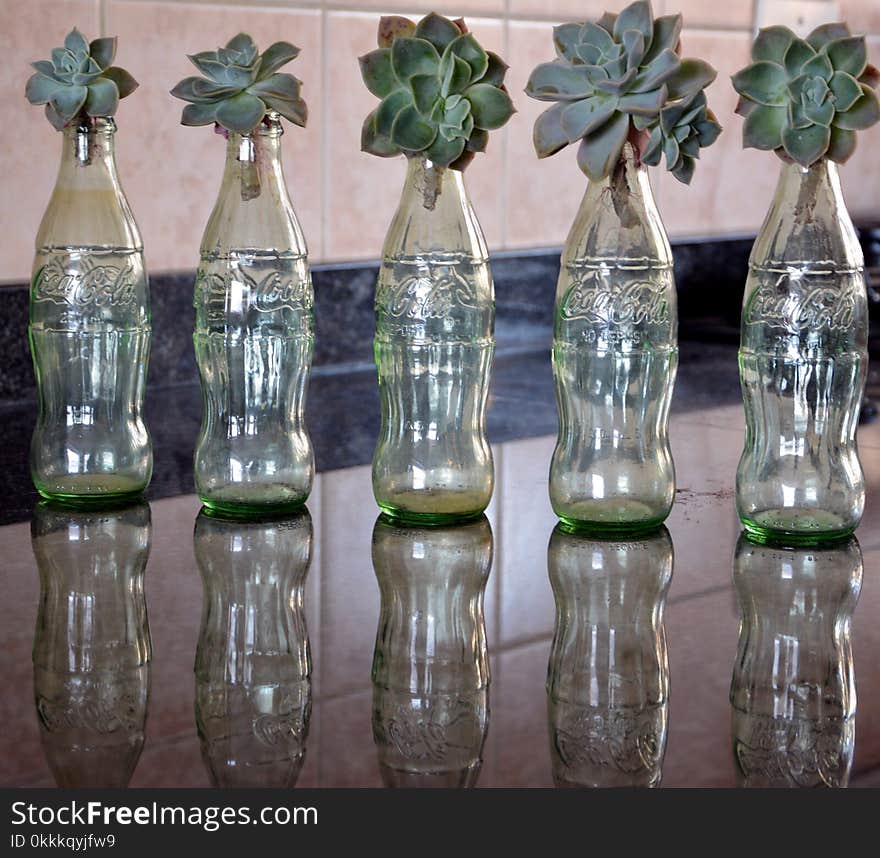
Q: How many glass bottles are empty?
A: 5